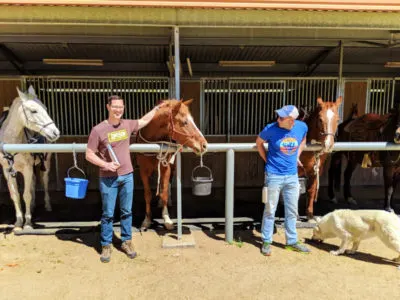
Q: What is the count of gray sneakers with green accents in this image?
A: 2